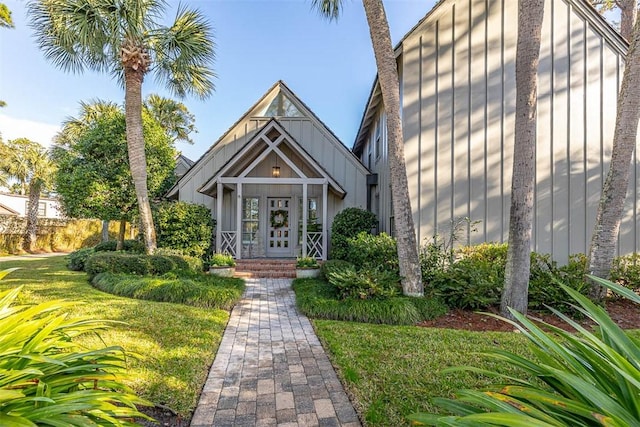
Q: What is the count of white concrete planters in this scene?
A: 2